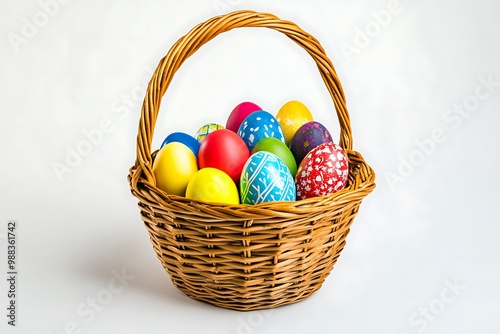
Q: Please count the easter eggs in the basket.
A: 12